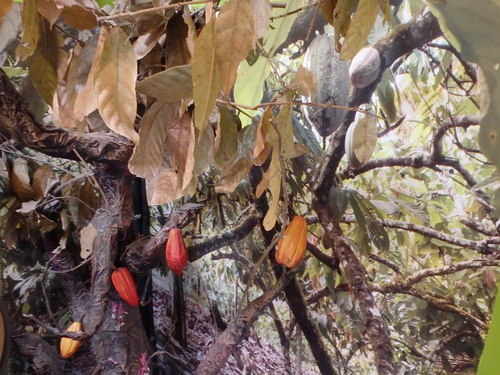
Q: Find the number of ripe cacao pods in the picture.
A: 4